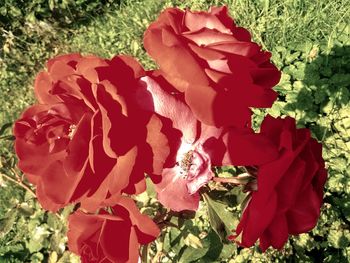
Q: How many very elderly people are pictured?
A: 0